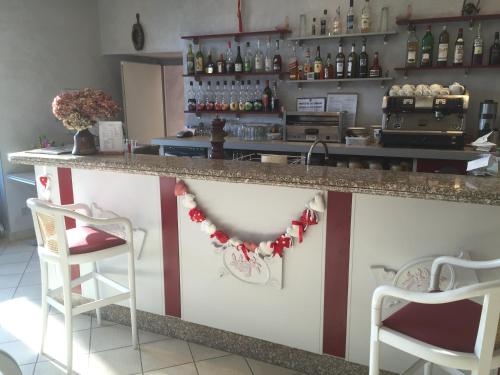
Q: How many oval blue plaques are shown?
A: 0